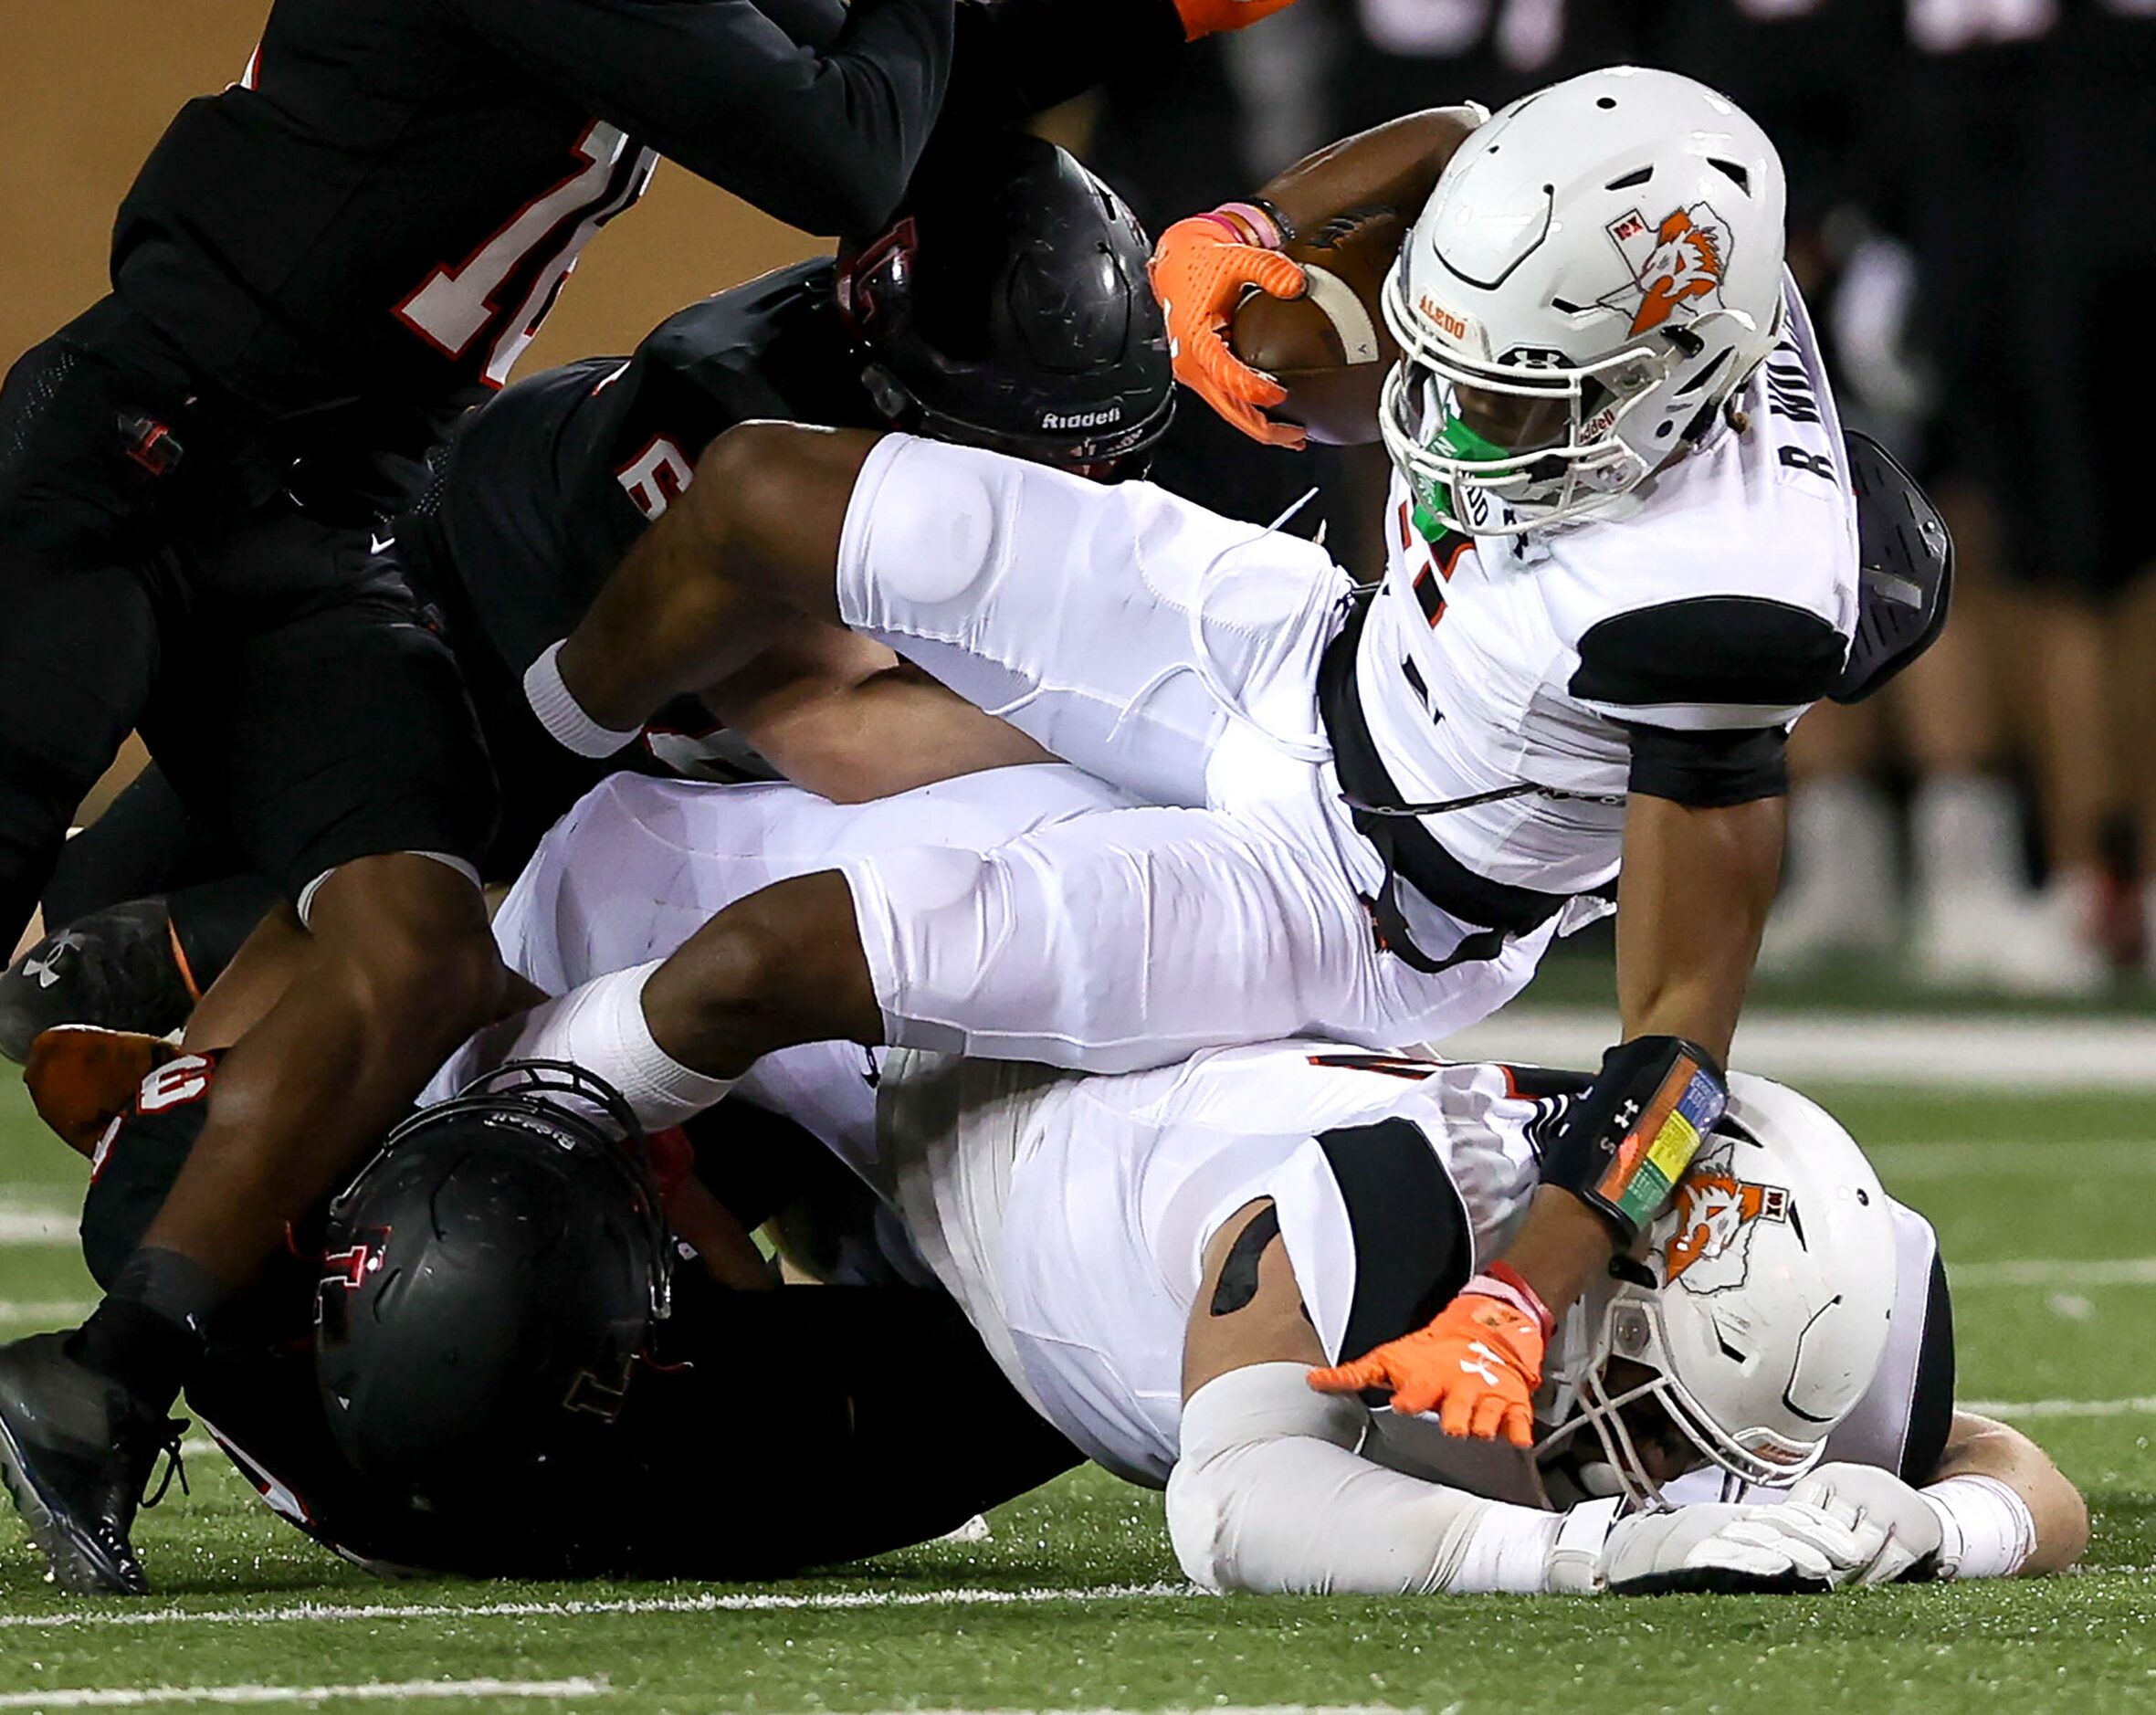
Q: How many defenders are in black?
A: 3